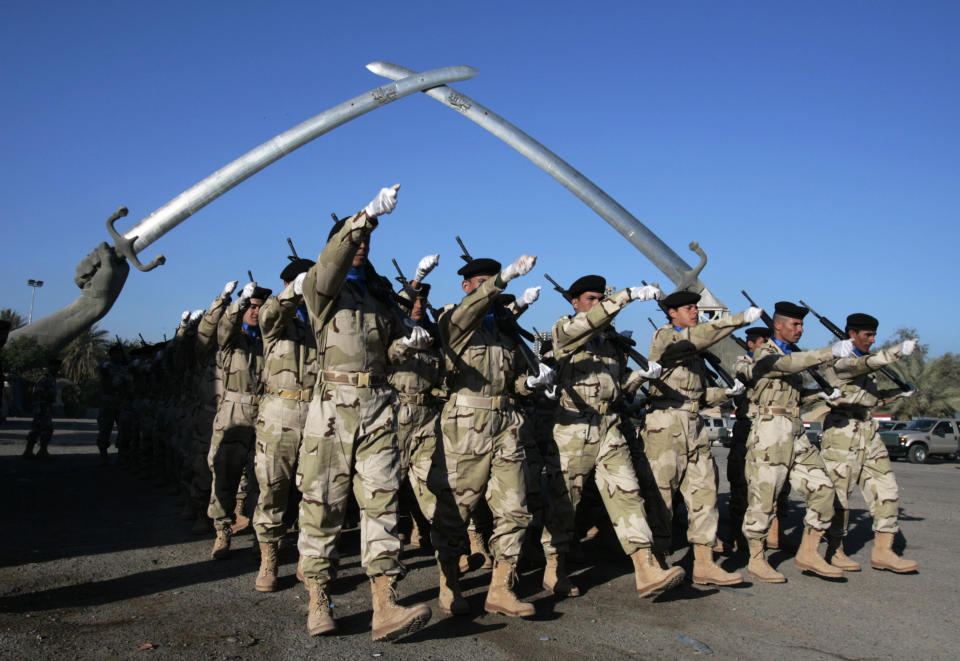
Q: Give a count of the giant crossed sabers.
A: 2